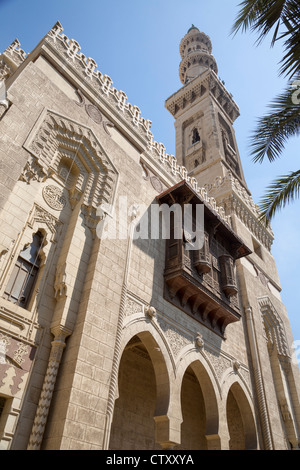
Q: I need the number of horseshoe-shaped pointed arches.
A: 3